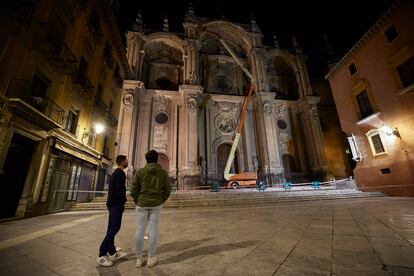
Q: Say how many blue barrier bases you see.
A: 4